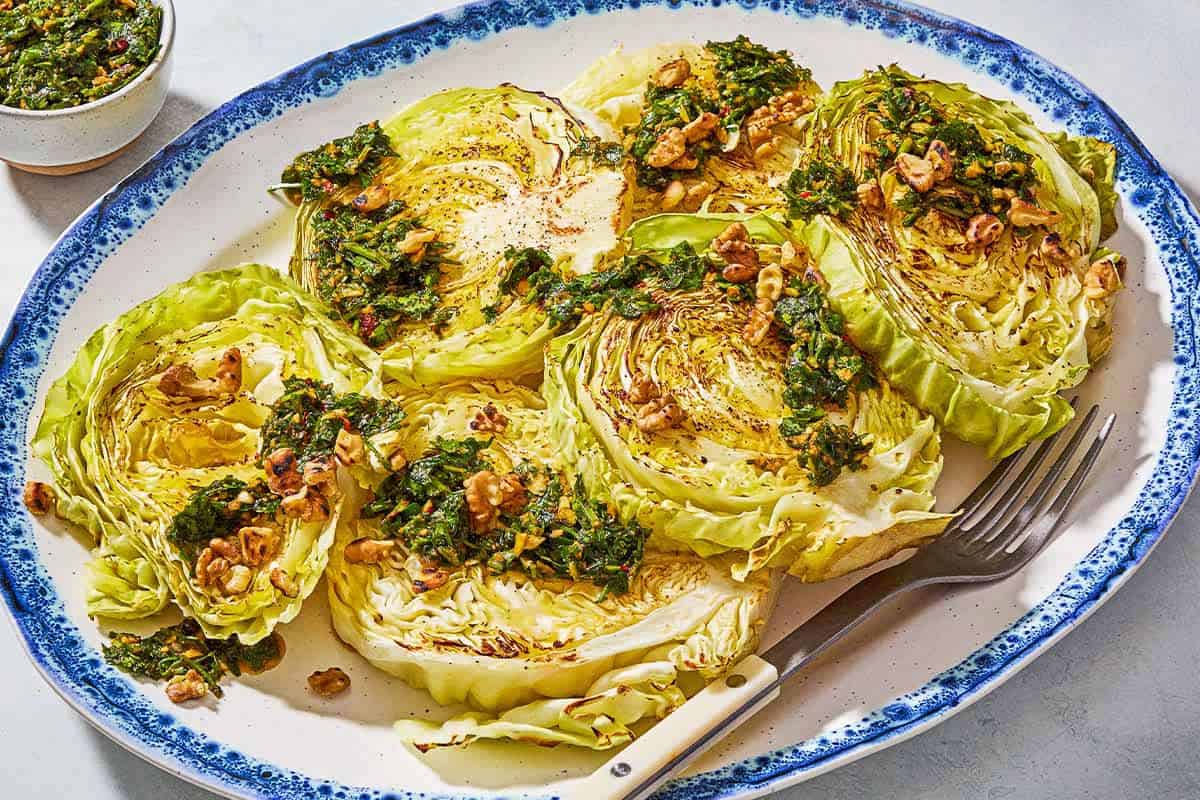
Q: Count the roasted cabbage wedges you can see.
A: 6